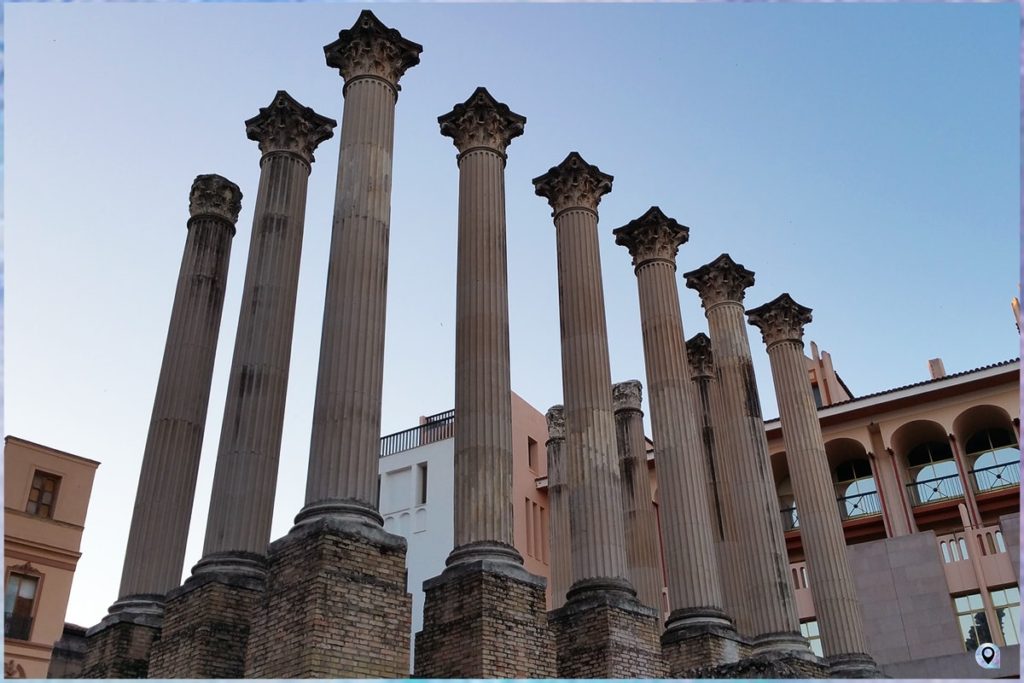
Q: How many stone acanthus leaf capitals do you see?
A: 11